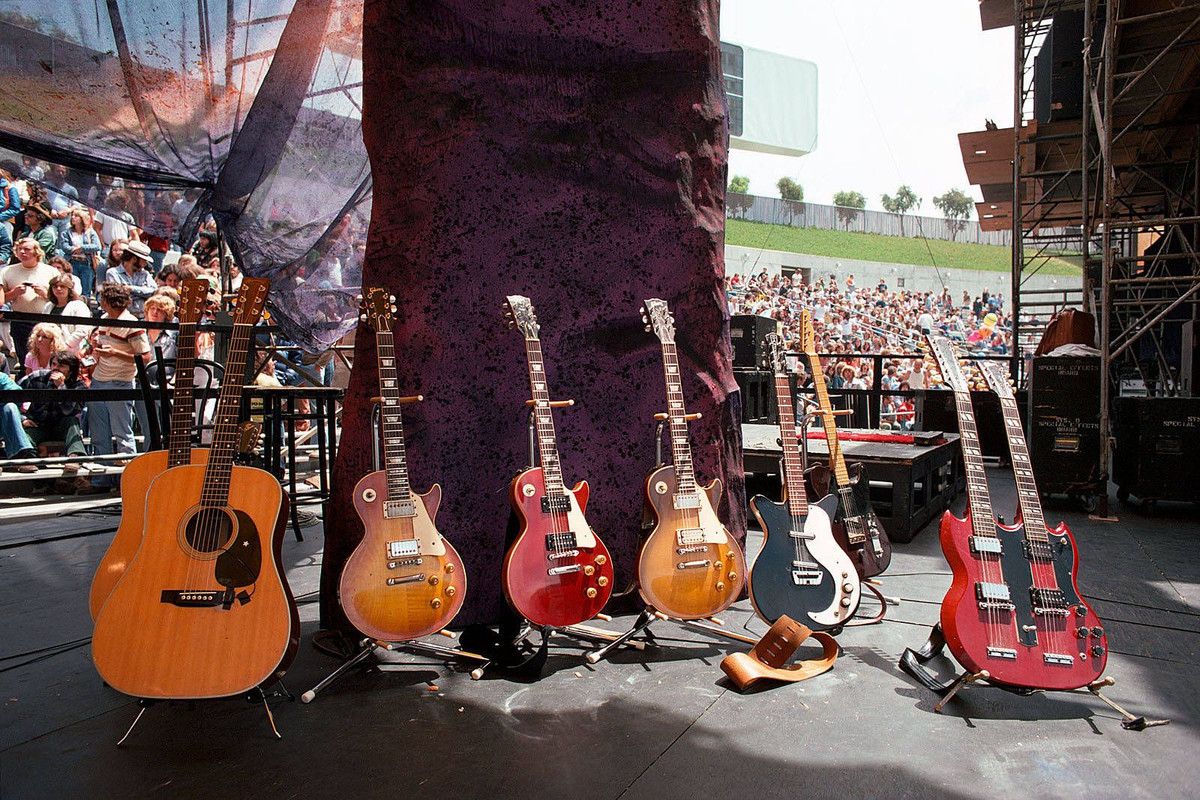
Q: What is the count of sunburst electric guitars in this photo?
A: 2